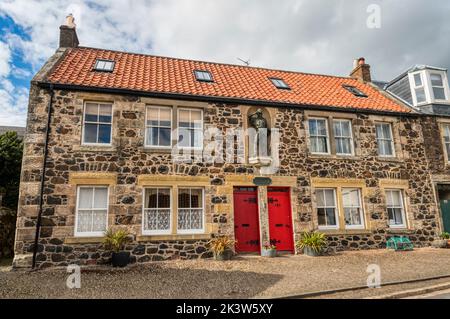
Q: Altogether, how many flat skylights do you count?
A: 4